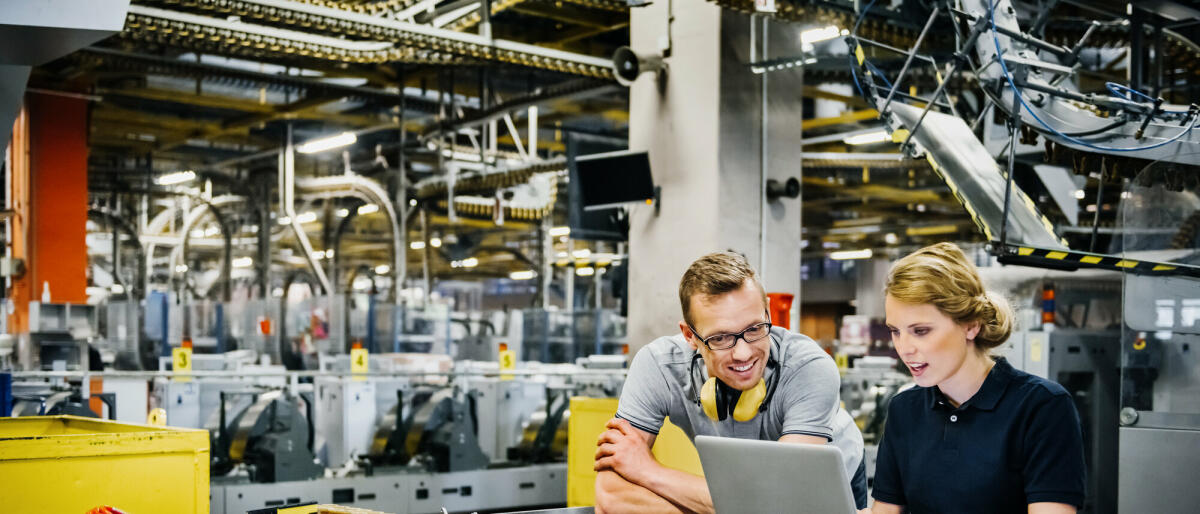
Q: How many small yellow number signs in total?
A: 3